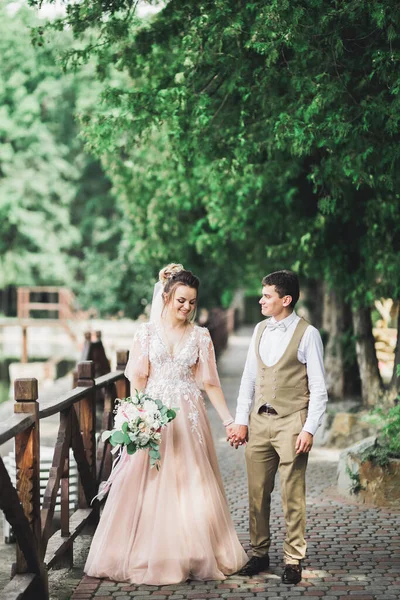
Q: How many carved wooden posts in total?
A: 3